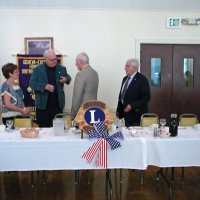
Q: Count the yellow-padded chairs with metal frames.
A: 4